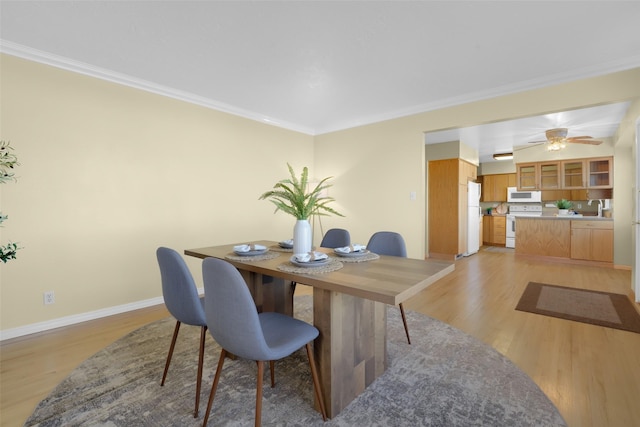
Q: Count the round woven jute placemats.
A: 4